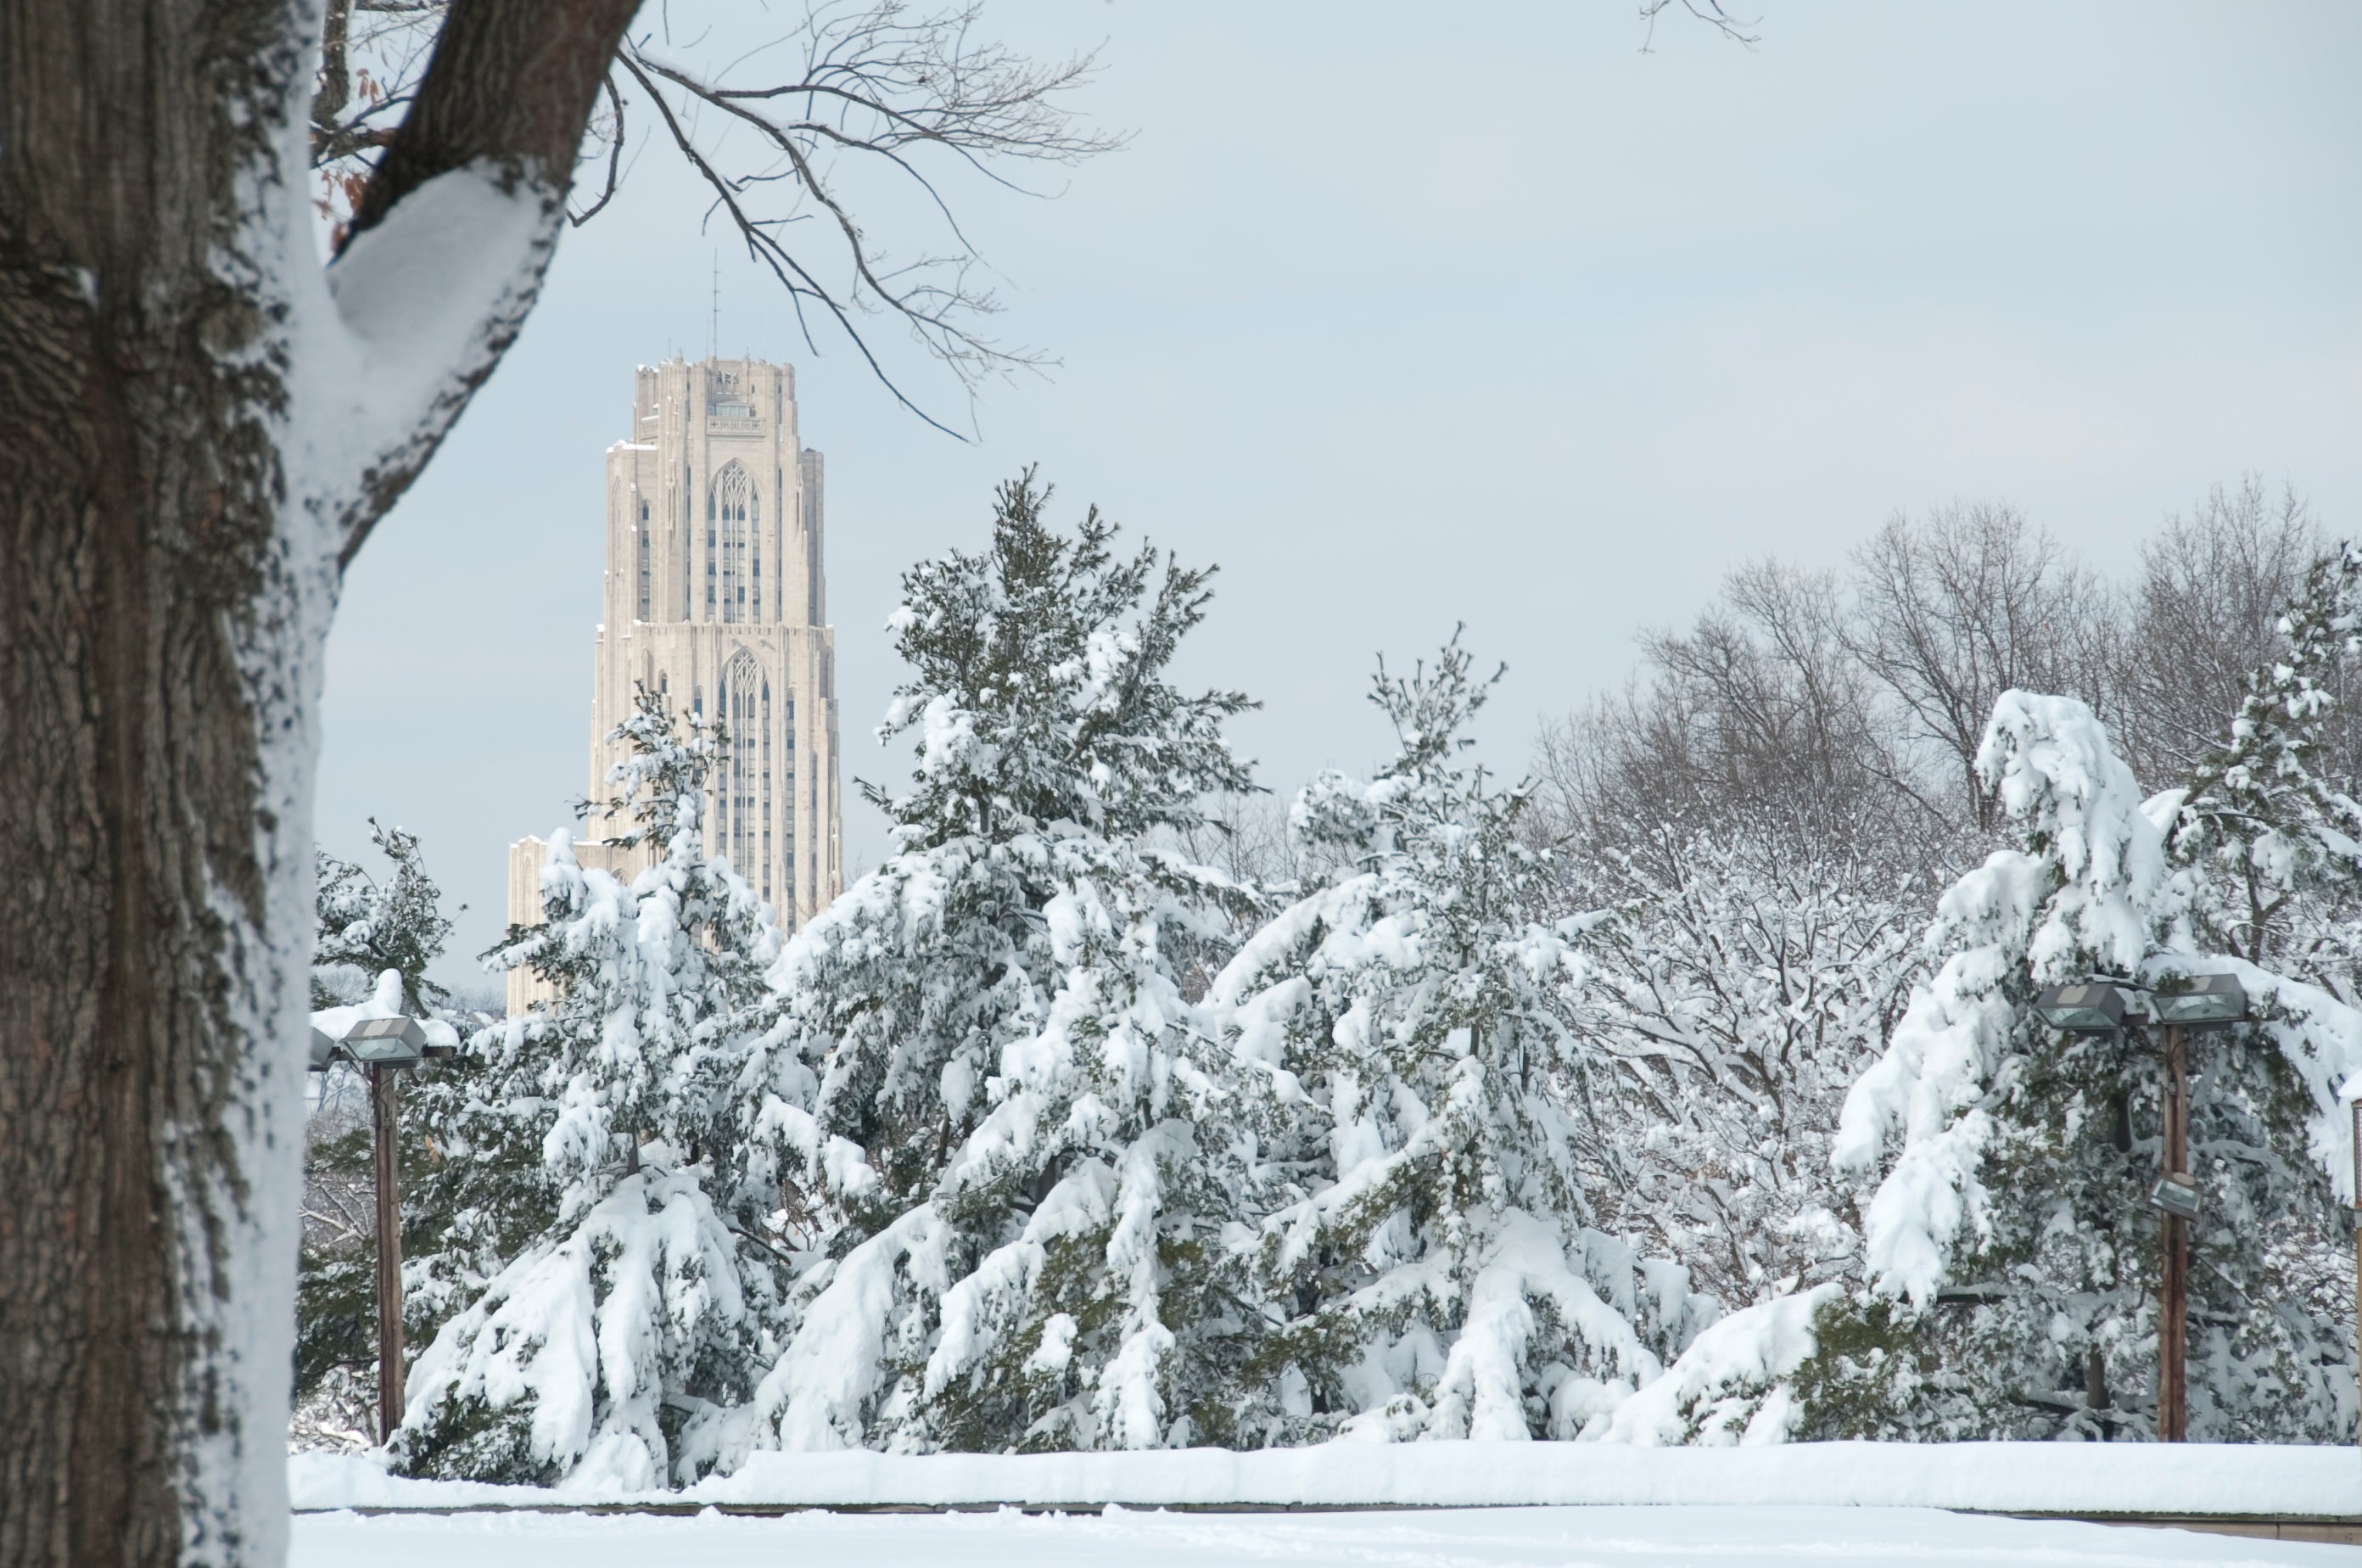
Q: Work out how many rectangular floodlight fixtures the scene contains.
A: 5